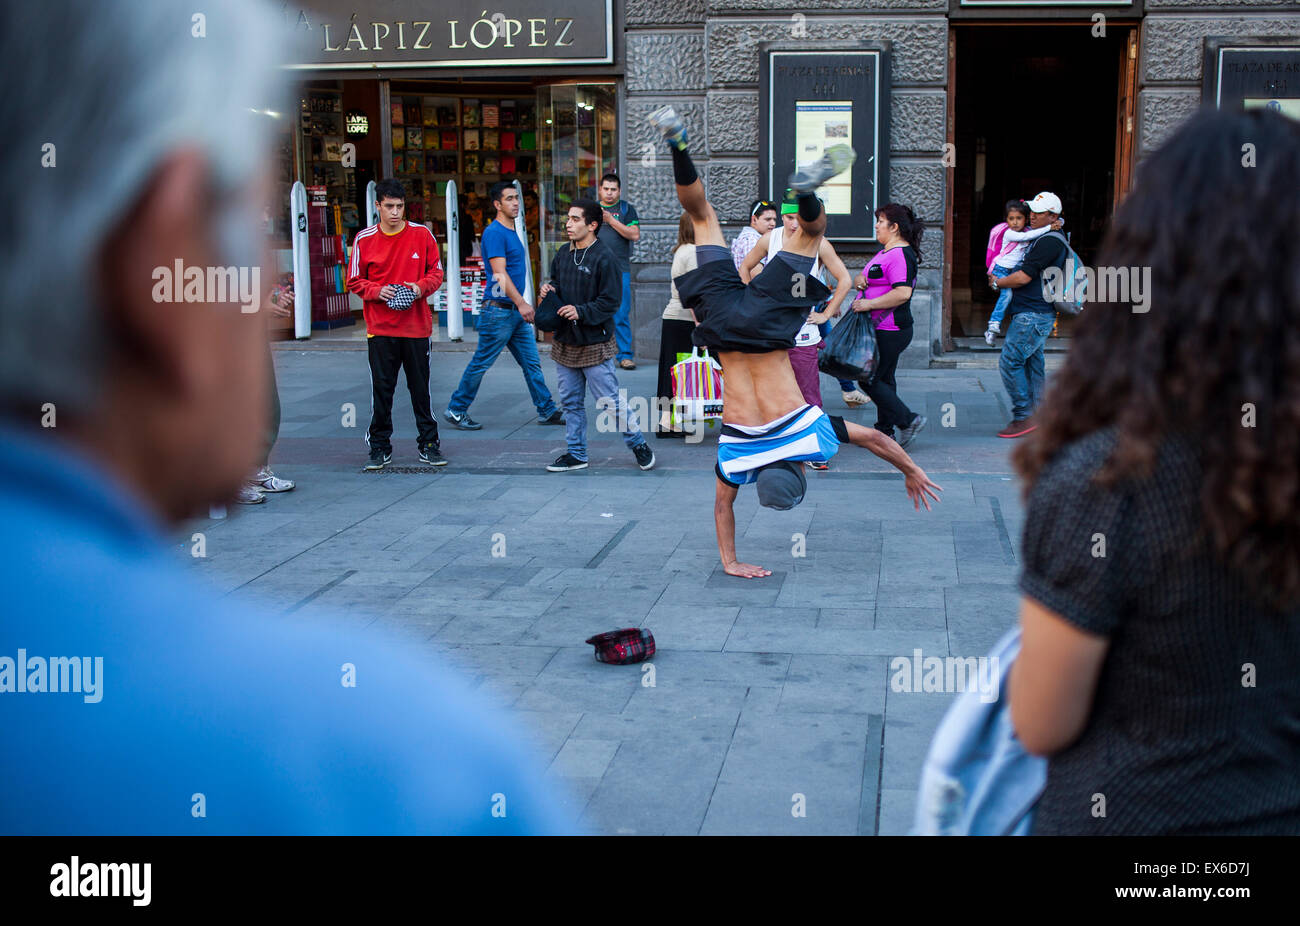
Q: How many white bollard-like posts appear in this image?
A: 4